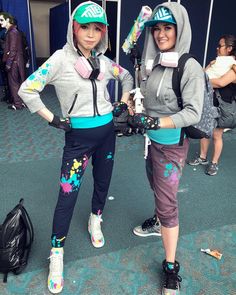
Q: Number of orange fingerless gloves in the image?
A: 0